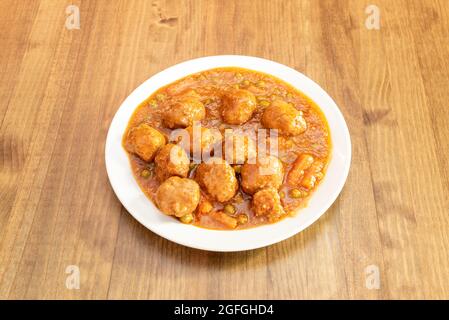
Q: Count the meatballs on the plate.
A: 11